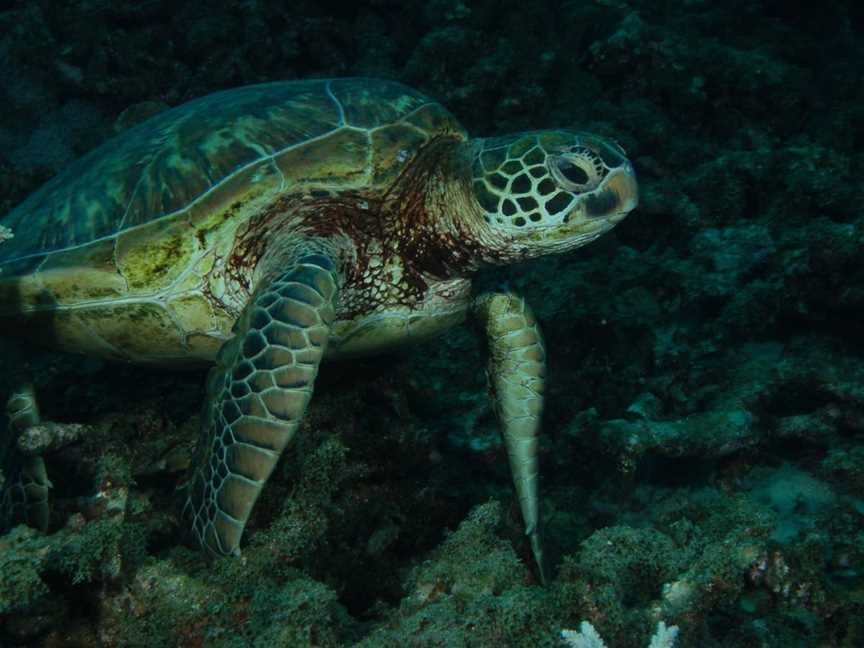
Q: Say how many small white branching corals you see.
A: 2